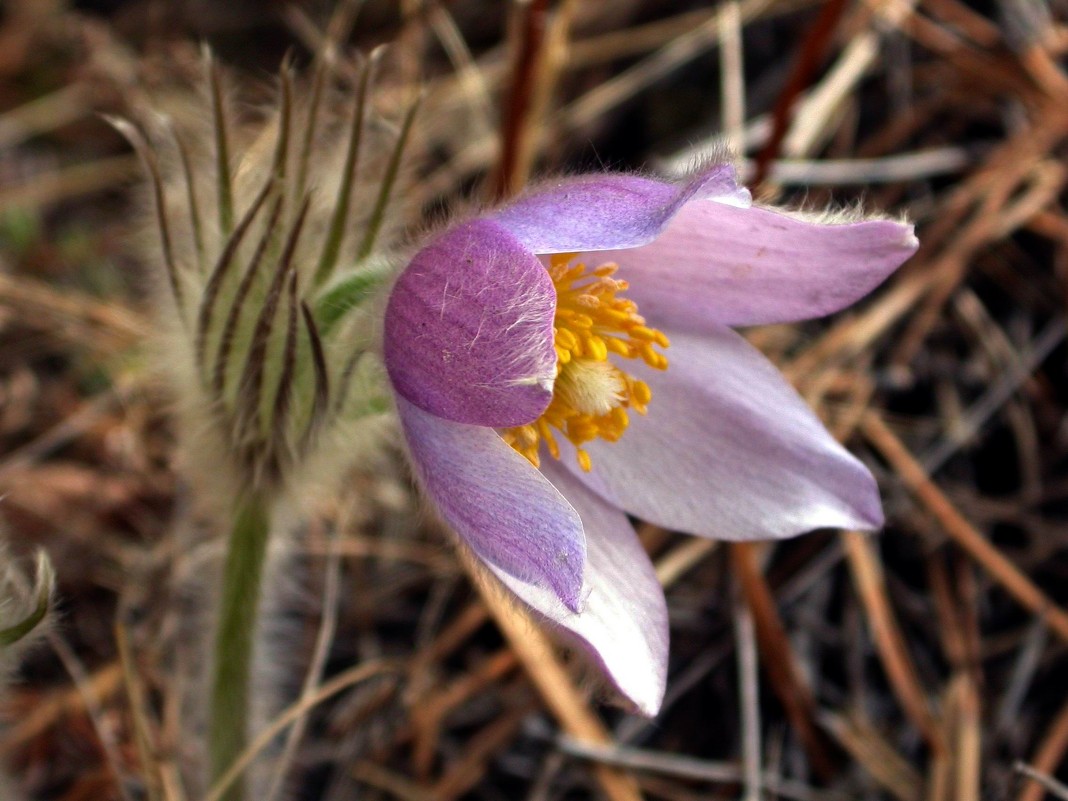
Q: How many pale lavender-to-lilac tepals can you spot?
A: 6